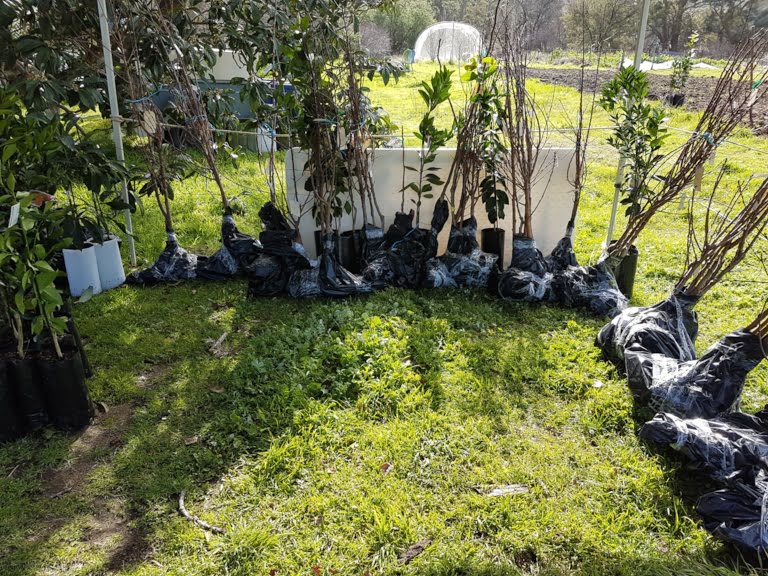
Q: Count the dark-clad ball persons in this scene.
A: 0